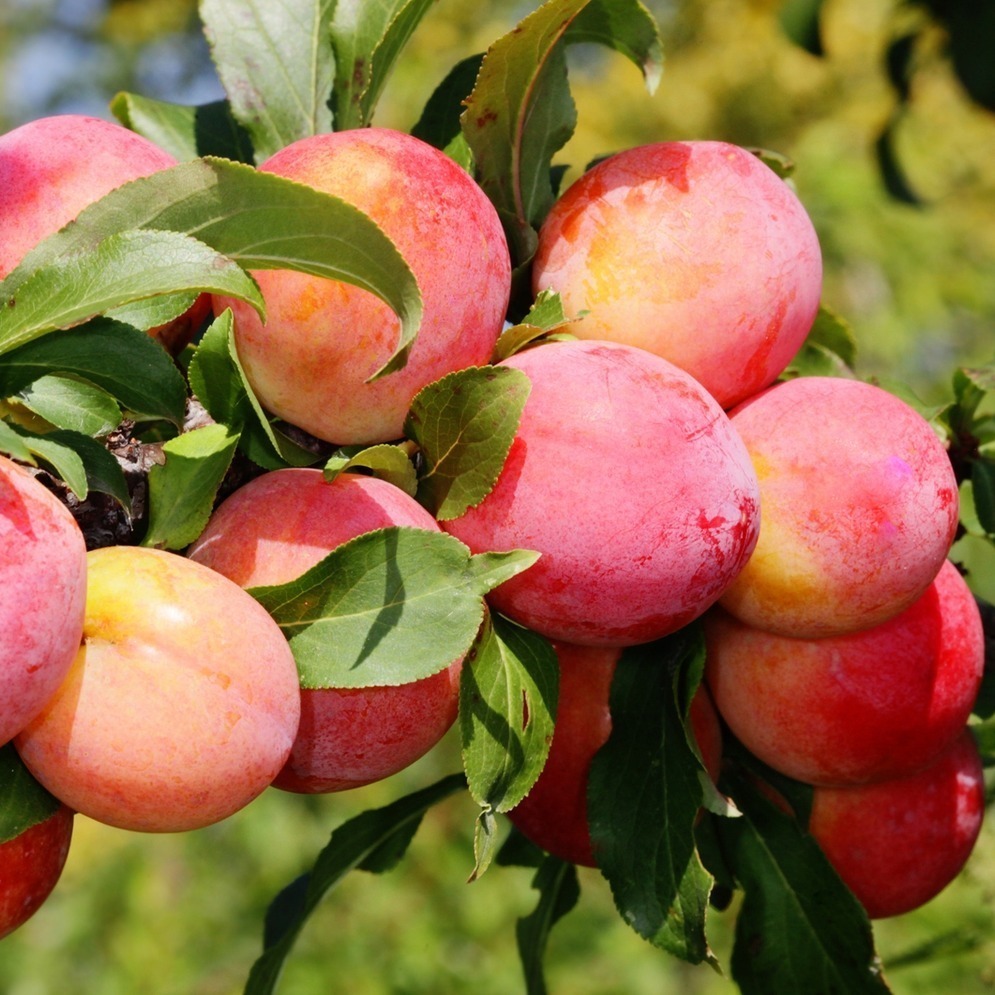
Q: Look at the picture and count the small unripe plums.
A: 0